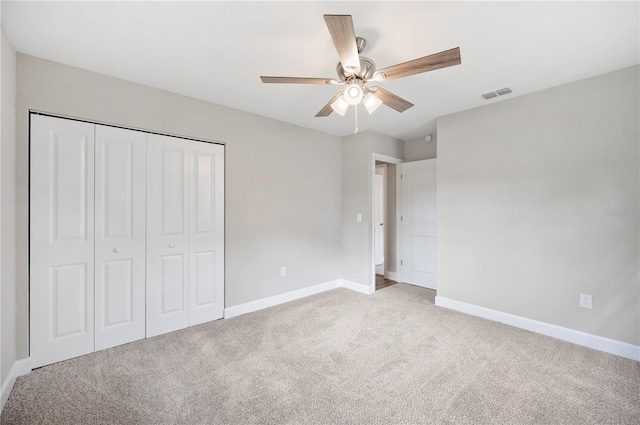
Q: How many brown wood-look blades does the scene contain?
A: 5